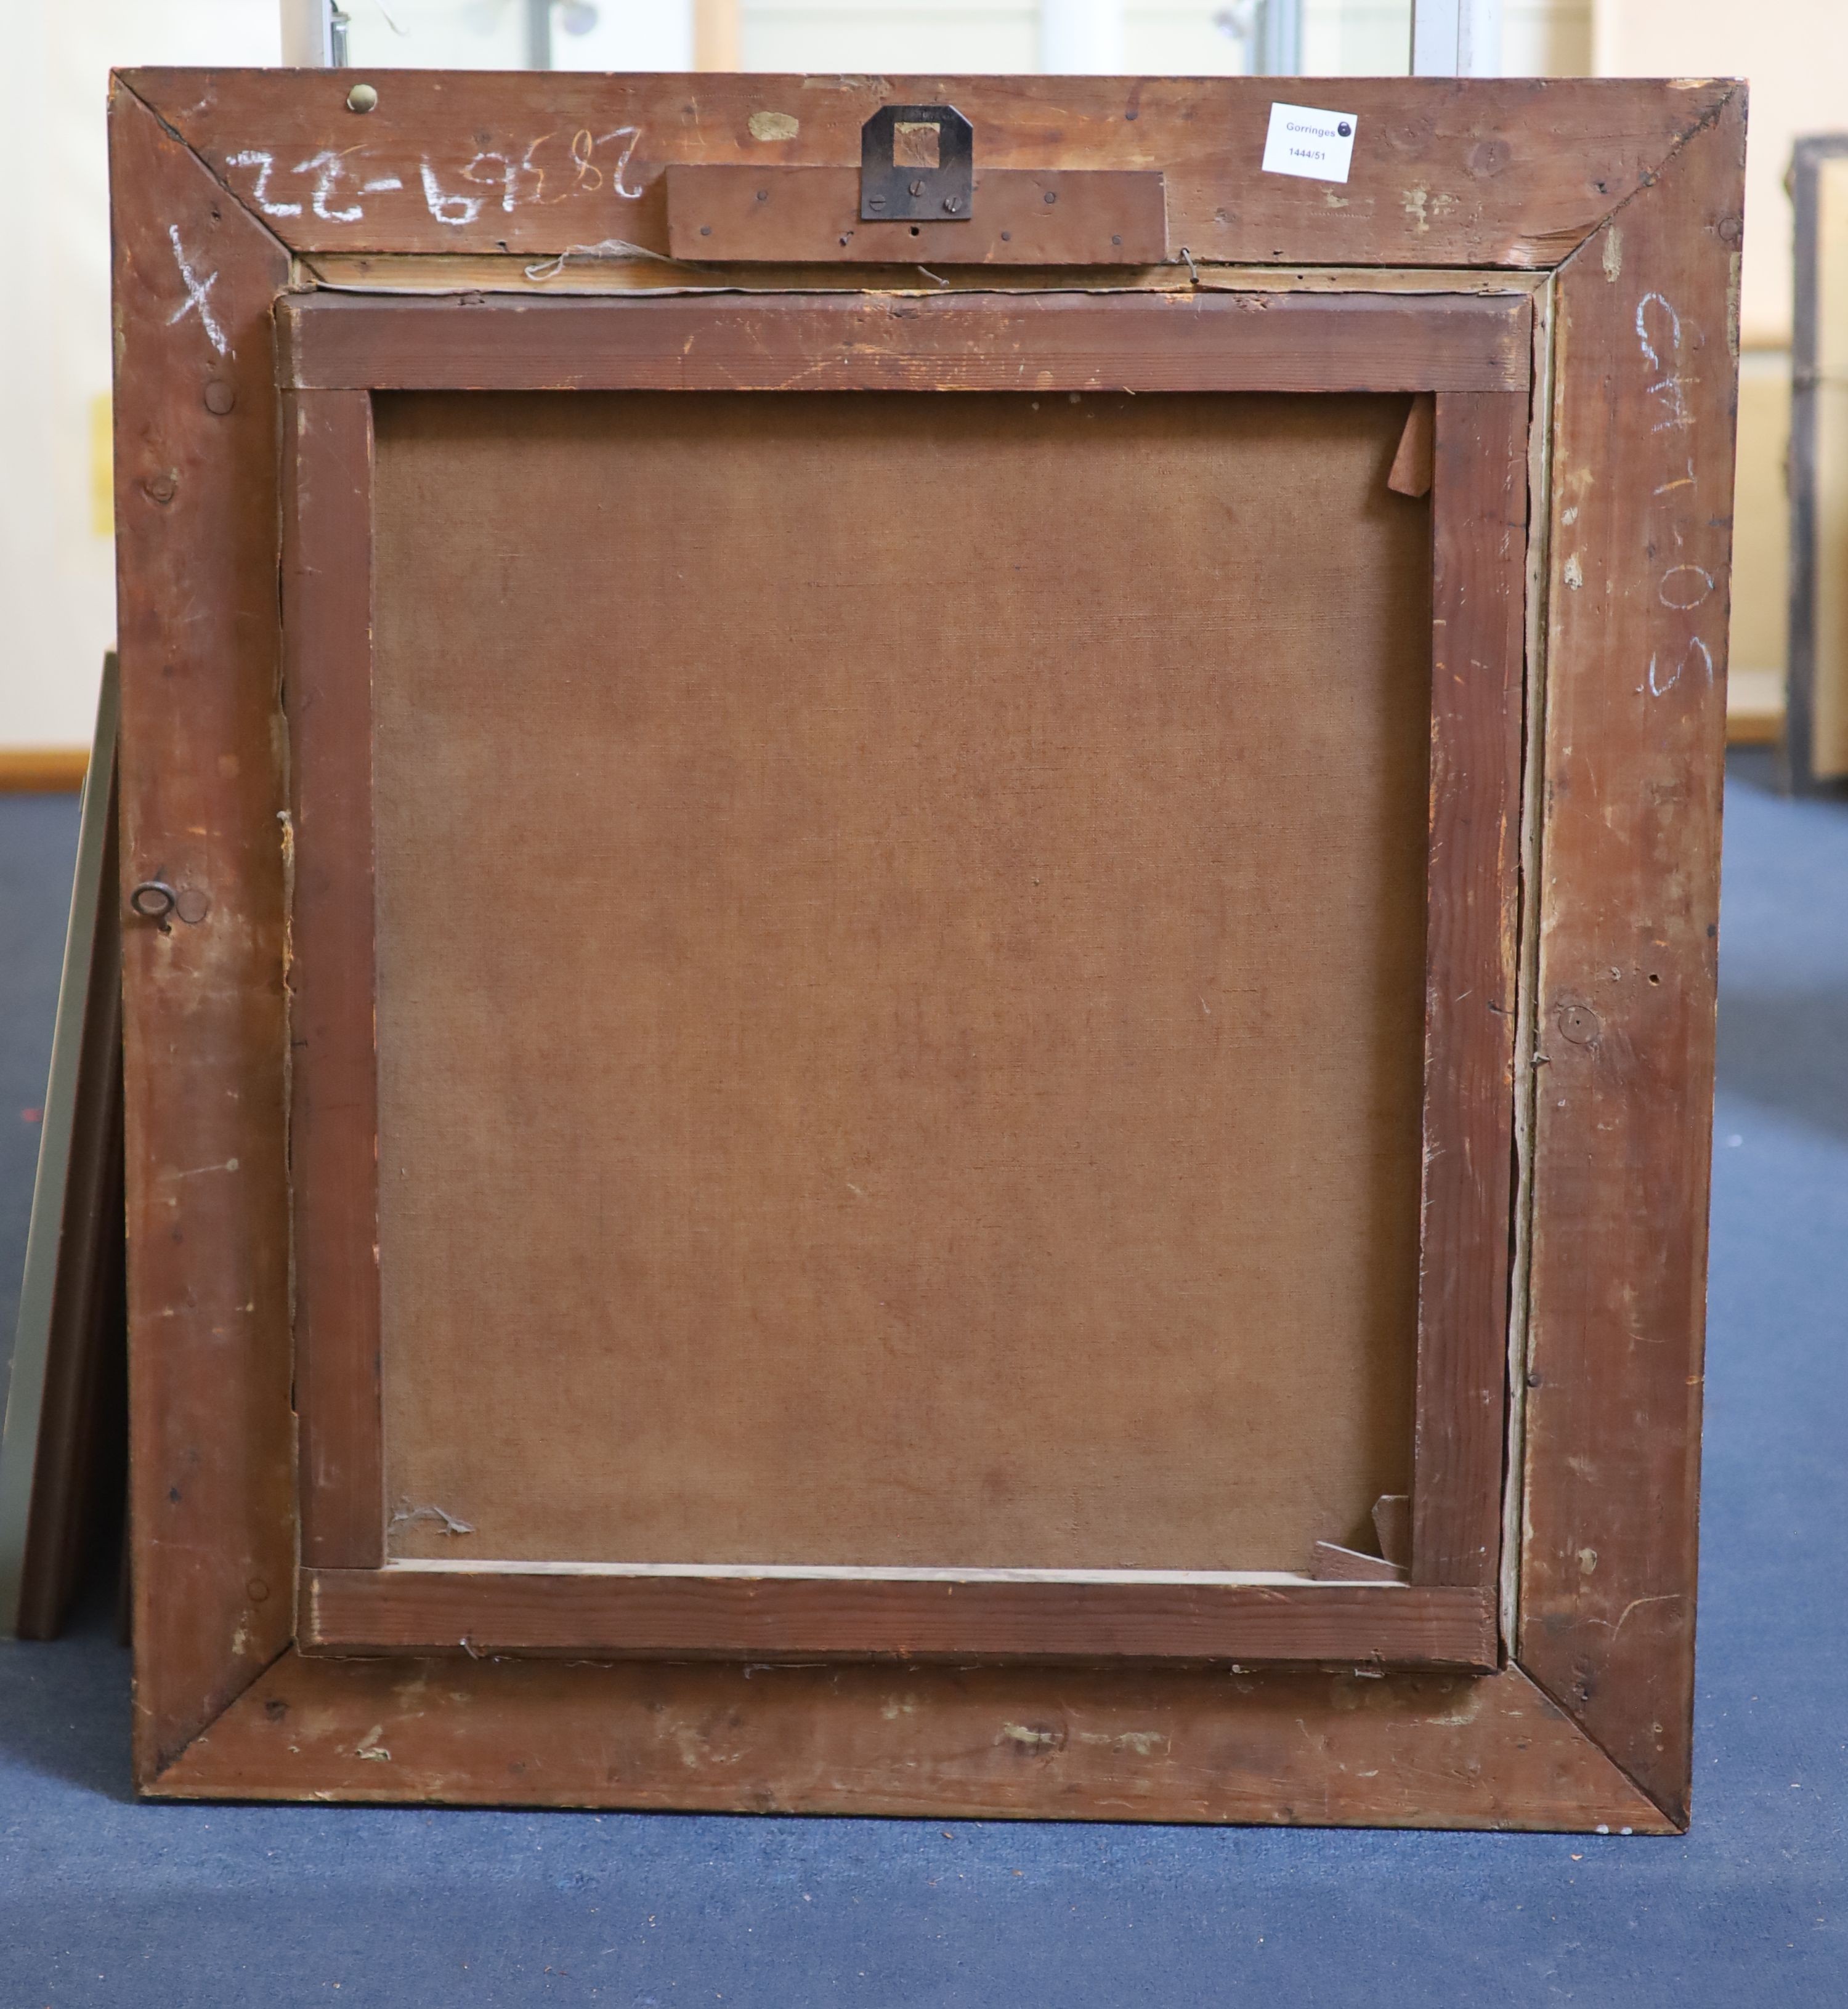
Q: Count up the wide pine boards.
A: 4